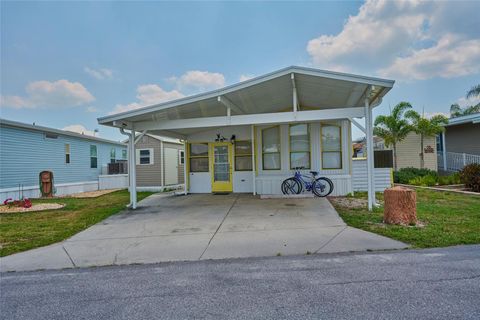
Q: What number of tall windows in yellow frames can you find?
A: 3